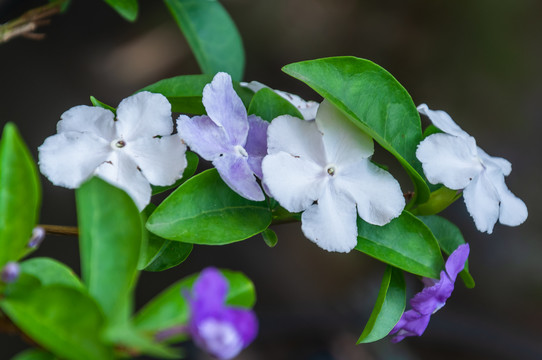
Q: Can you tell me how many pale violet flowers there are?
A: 1